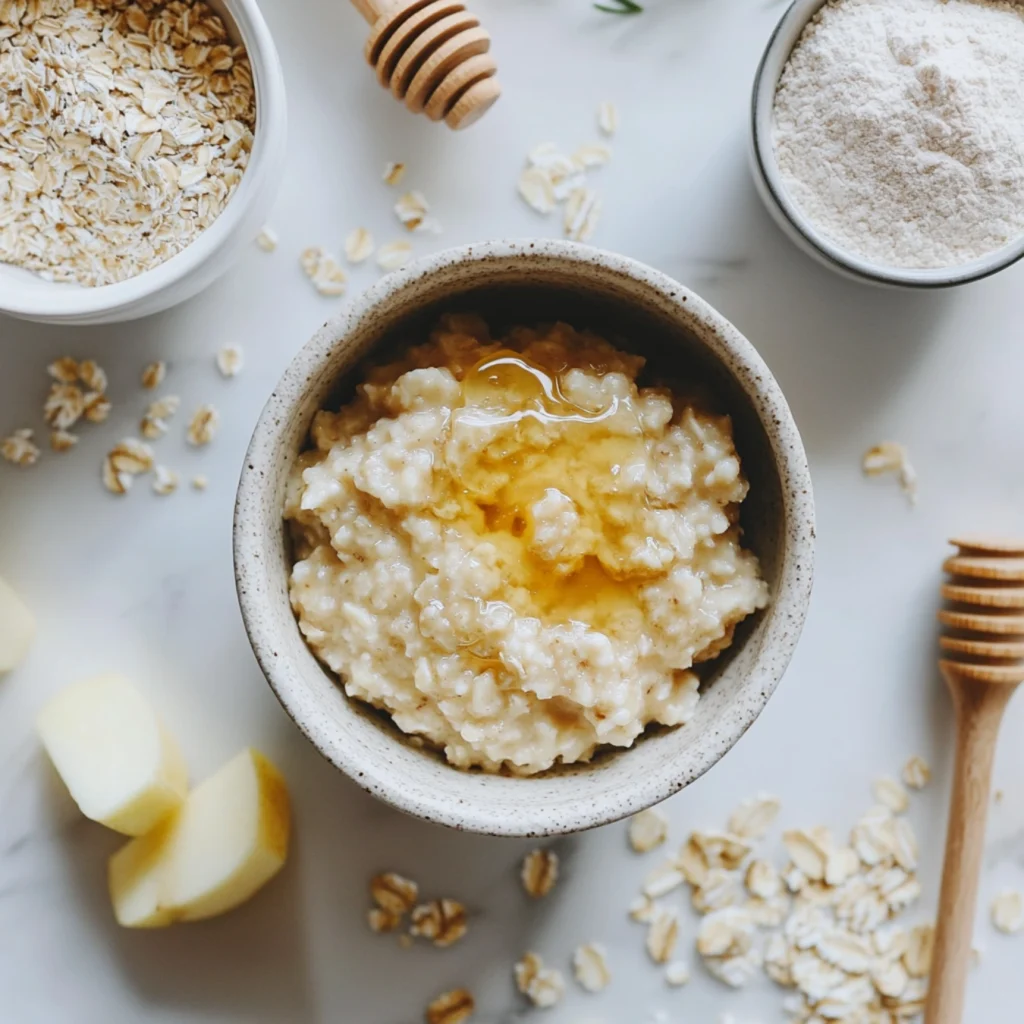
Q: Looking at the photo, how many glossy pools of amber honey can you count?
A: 1